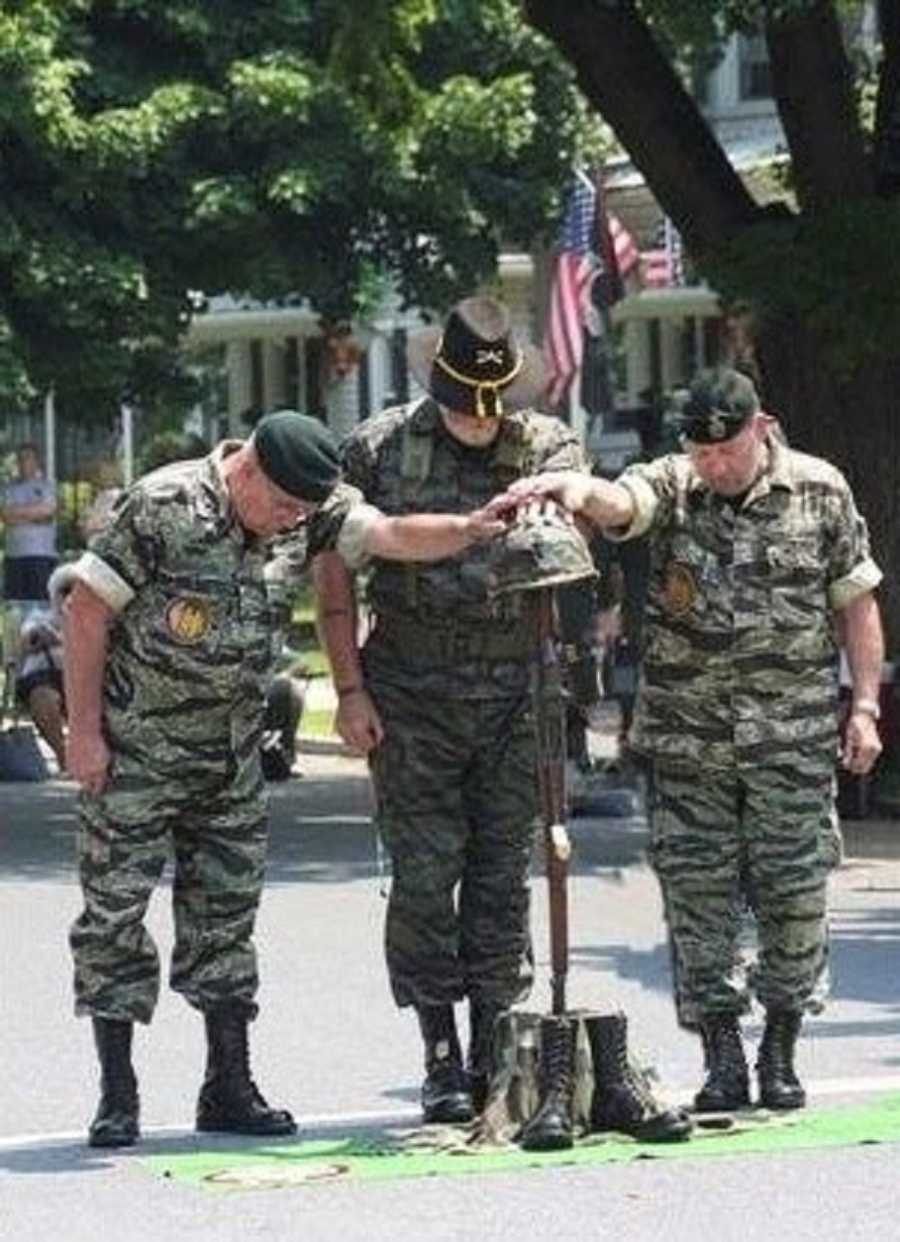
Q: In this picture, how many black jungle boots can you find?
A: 8